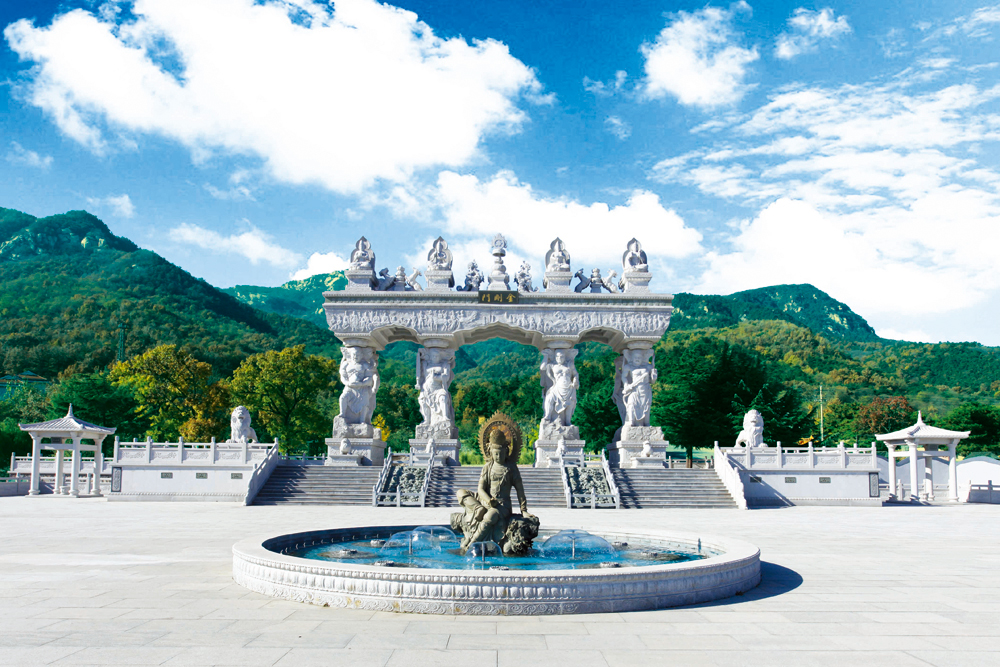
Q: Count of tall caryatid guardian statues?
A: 4